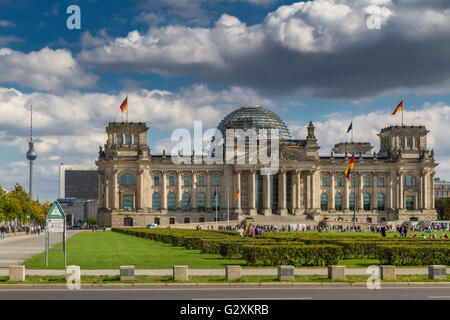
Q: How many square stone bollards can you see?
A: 9